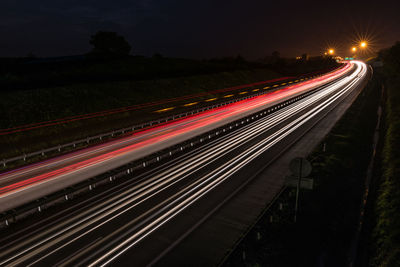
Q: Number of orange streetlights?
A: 3